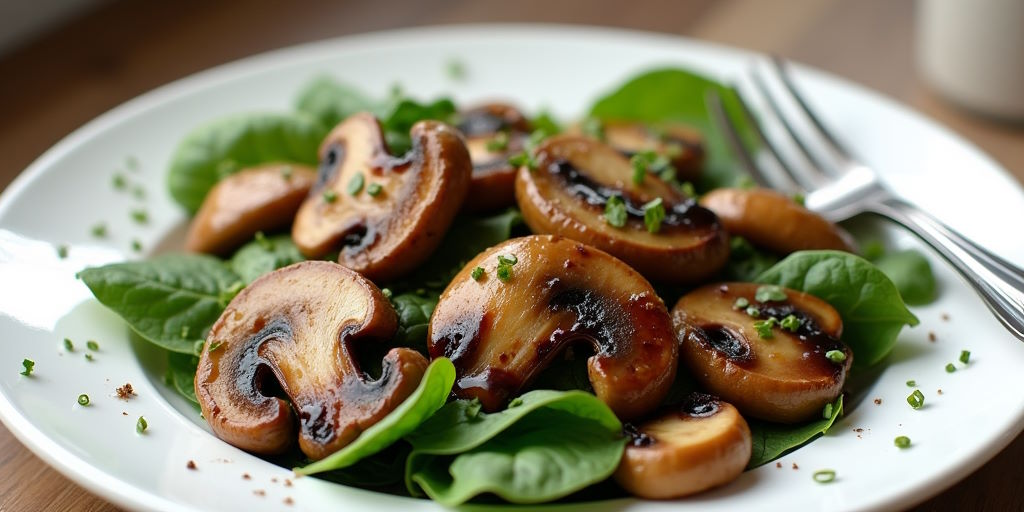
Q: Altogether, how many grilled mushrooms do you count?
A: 10